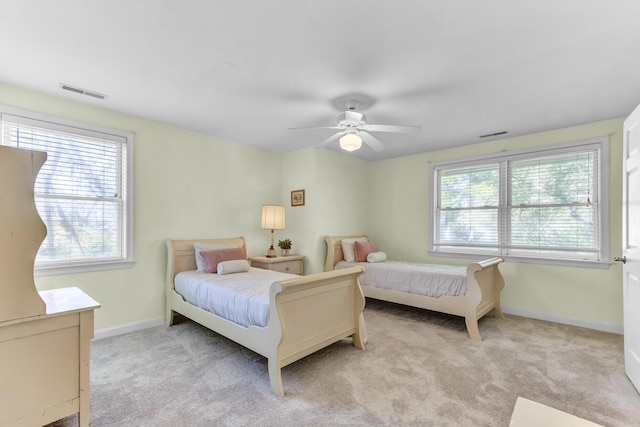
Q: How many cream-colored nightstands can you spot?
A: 1